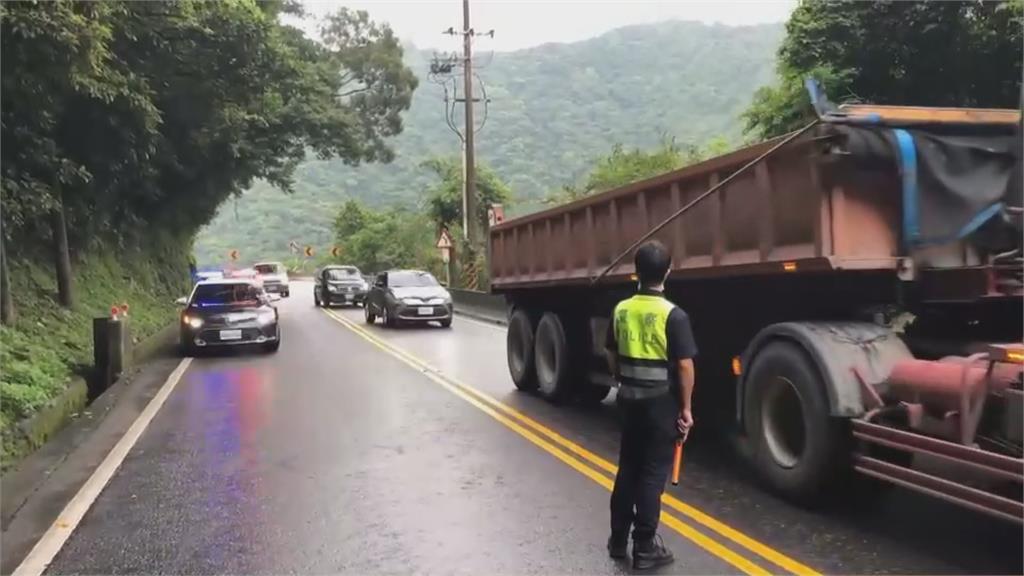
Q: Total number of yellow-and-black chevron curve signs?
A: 3